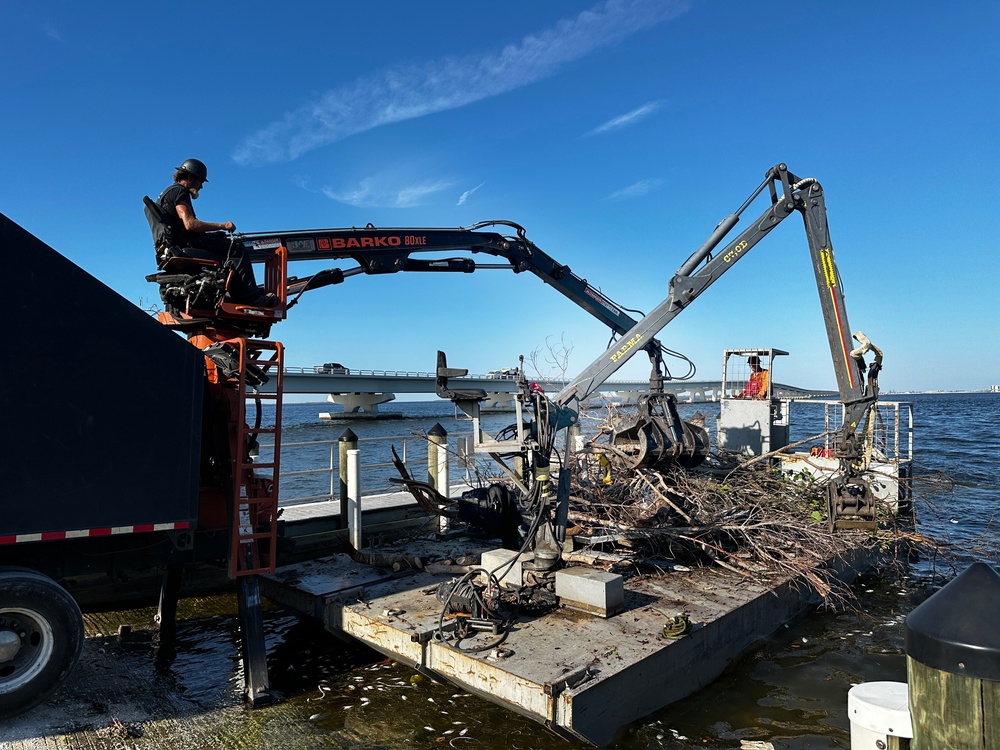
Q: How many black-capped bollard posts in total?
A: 3